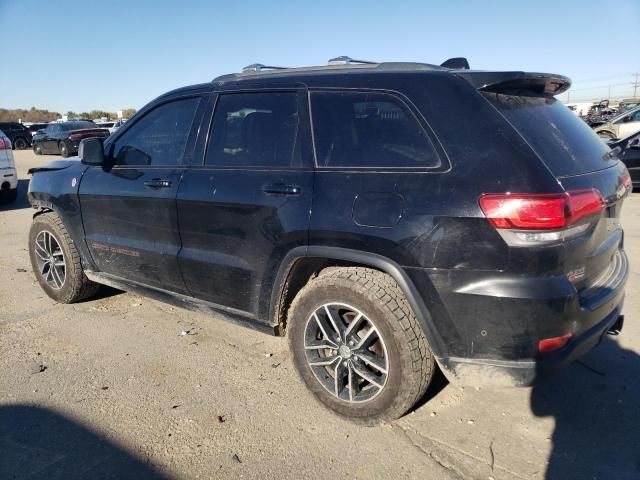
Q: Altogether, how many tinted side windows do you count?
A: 3